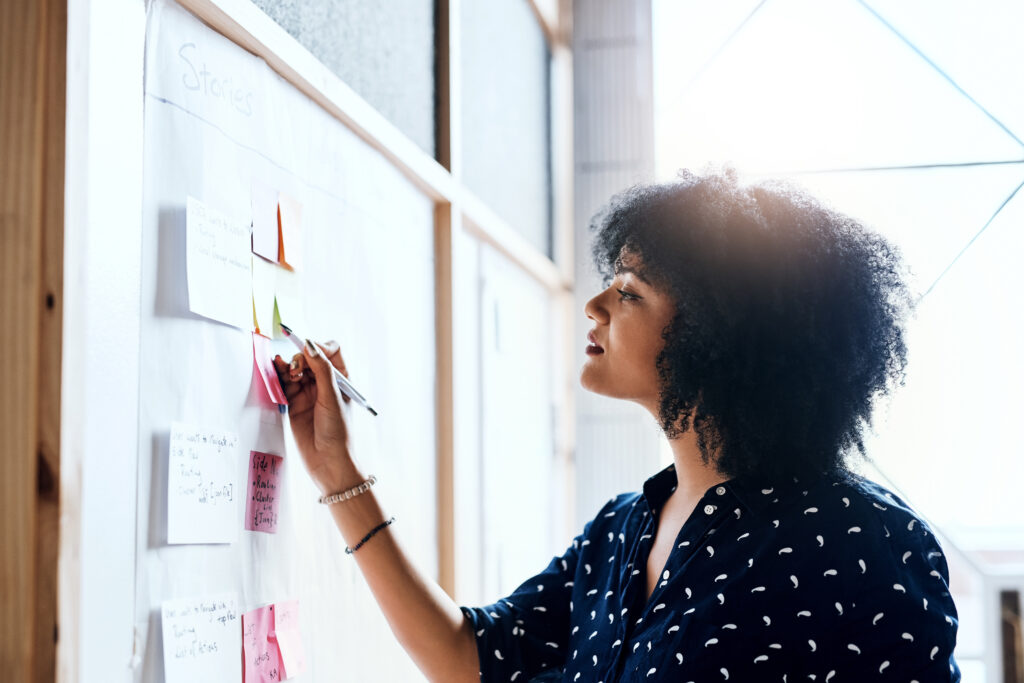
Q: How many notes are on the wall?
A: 11